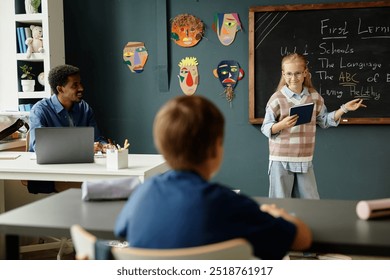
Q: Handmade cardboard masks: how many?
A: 5